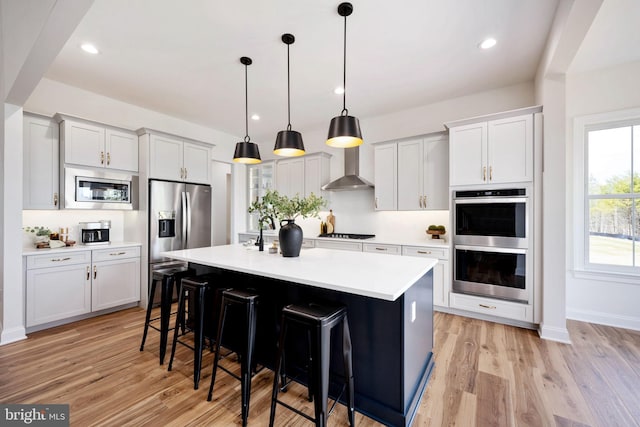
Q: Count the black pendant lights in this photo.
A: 3